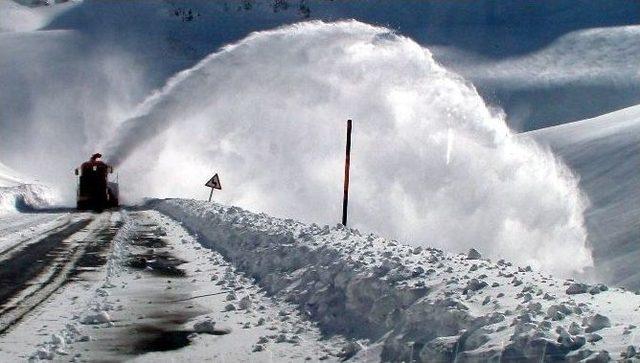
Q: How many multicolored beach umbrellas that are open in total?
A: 0